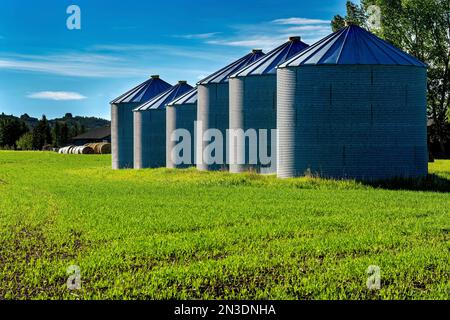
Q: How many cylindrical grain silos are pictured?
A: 6